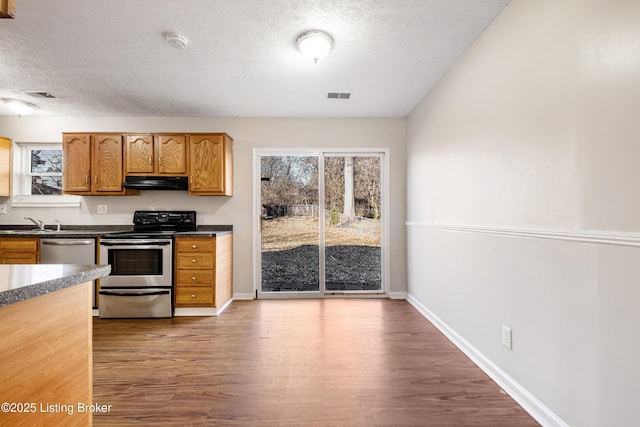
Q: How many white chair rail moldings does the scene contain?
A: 1